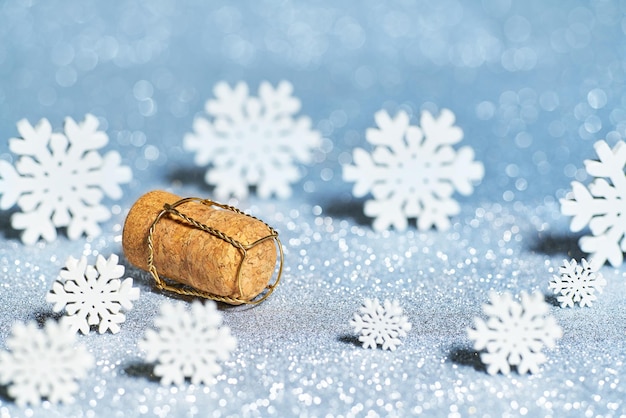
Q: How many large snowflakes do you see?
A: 4